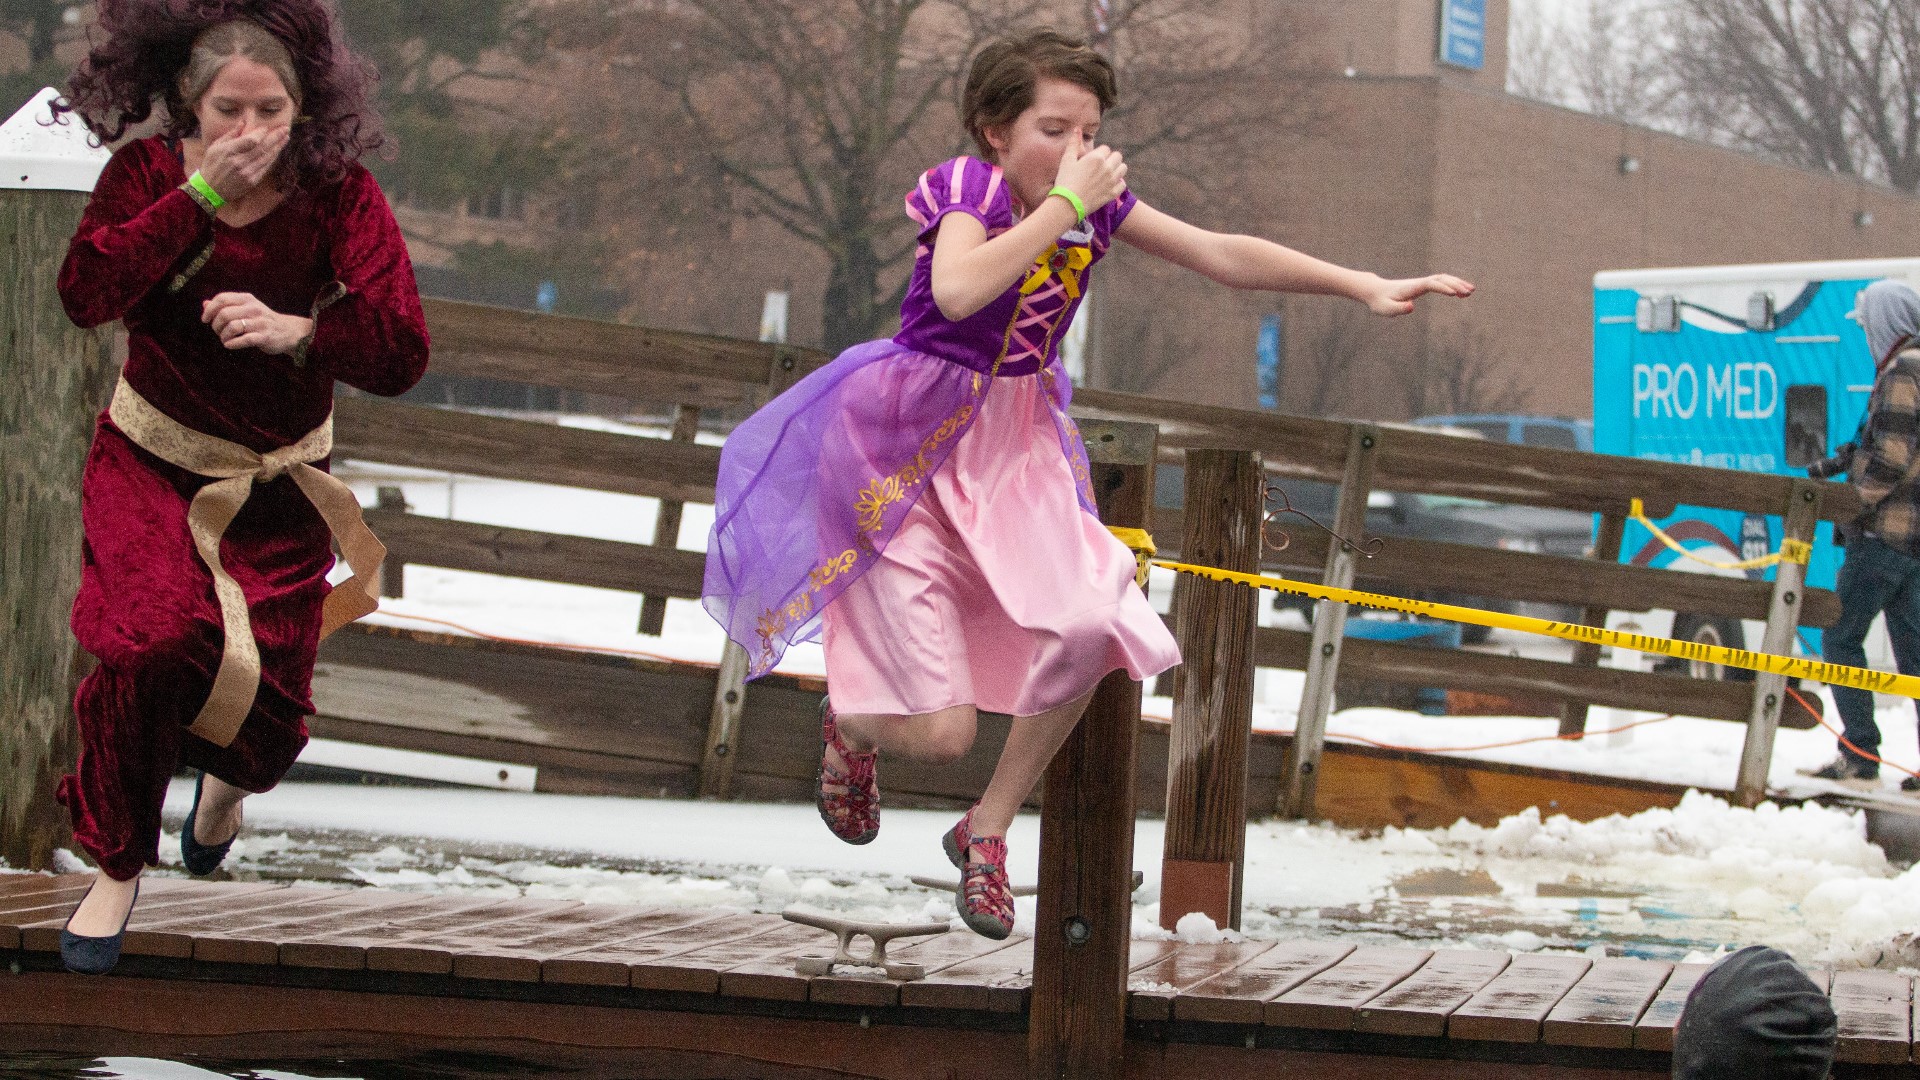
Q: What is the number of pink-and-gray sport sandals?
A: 2